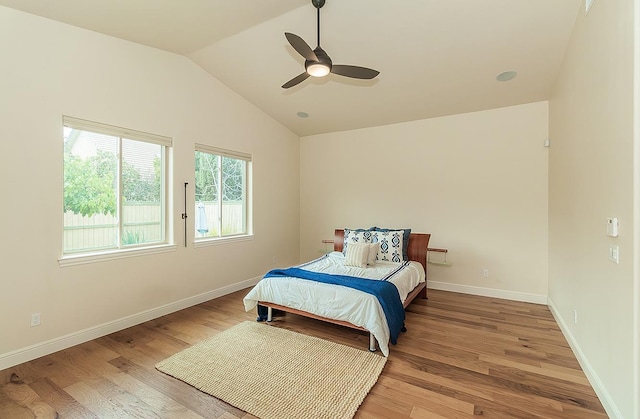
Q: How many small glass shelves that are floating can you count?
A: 2